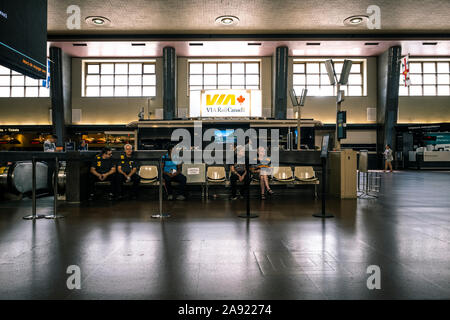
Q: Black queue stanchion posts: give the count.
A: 2